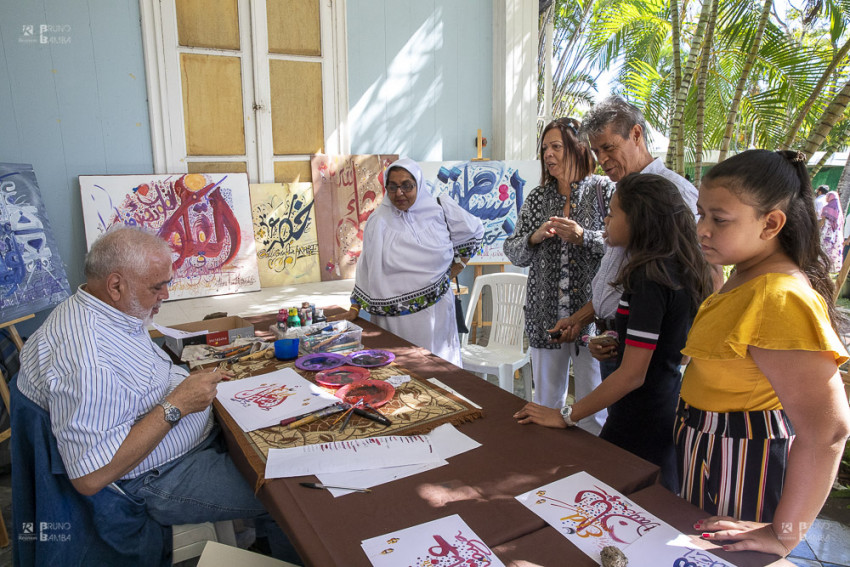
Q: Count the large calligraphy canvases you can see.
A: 5